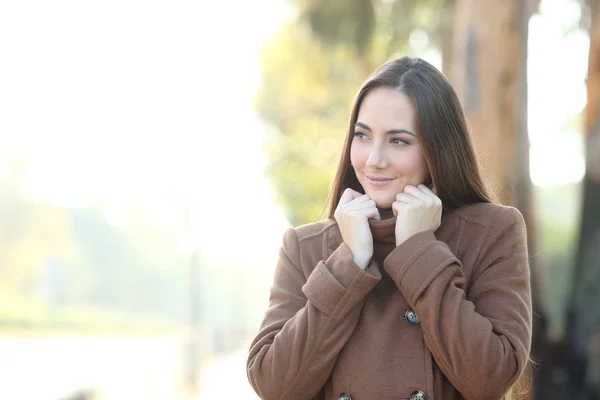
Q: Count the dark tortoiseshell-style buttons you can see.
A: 3